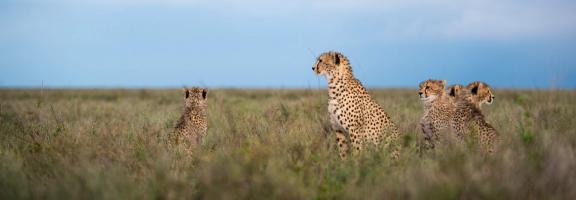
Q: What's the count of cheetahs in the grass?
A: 5